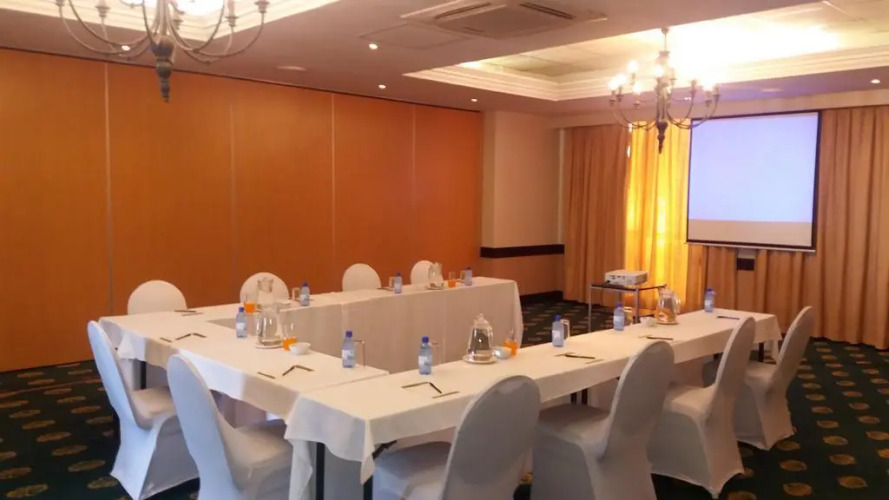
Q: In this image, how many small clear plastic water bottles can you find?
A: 9